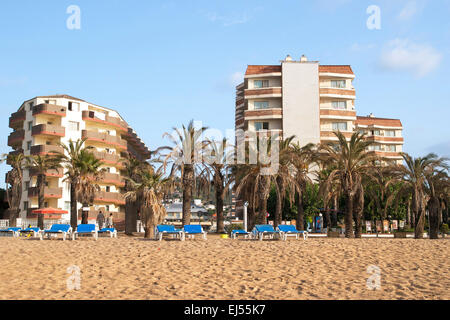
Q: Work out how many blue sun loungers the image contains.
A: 10